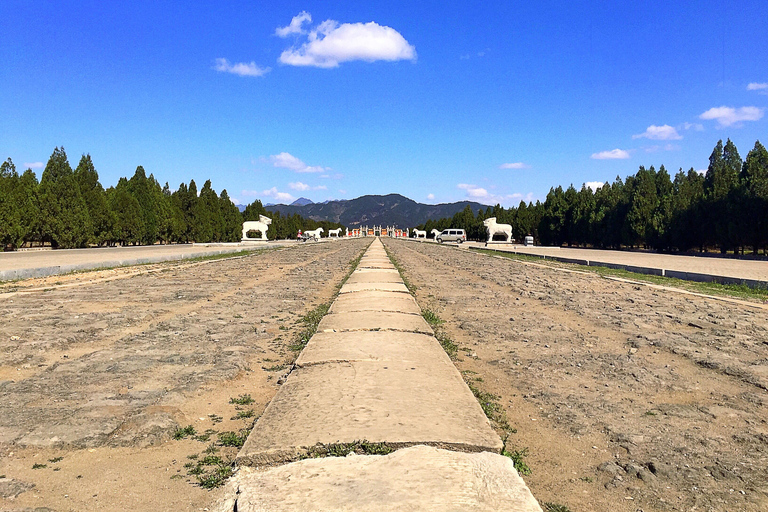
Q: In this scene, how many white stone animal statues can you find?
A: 6